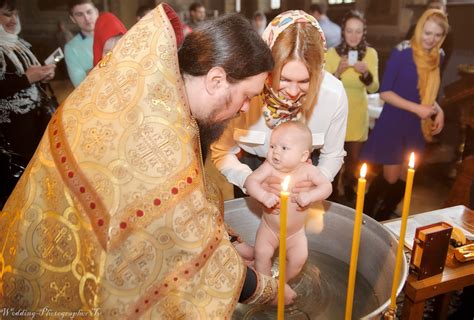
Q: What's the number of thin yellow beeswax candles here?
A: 3